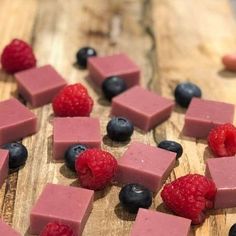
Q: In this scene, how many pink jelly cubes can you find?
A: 12